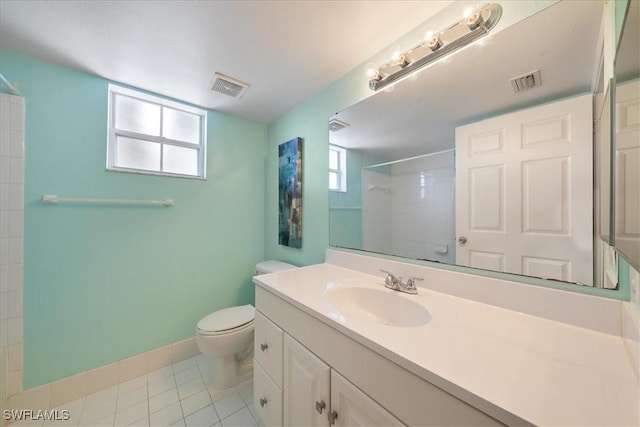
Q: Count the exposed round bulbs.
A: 4